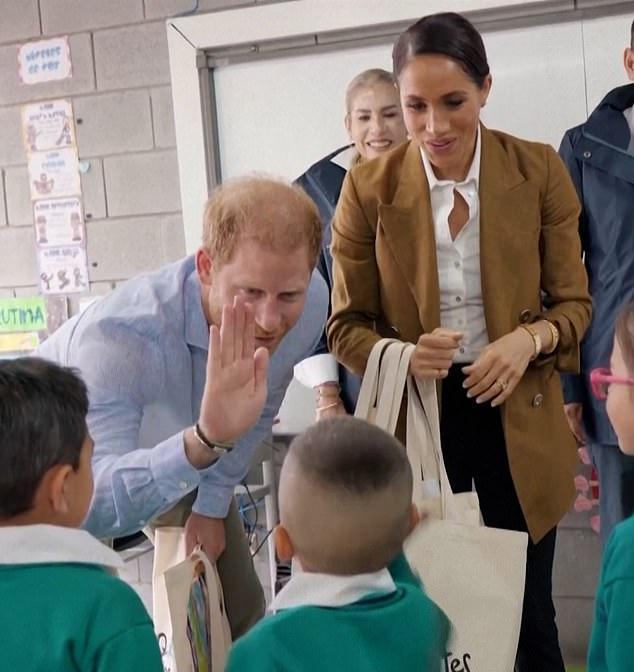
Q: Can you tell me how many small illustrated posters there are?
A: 4